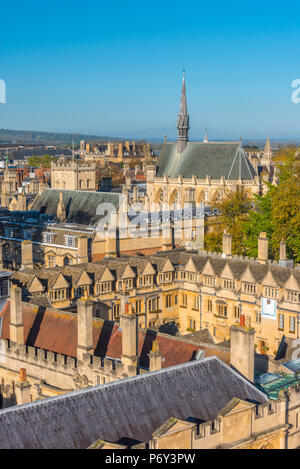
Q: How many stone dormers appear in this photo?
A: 13